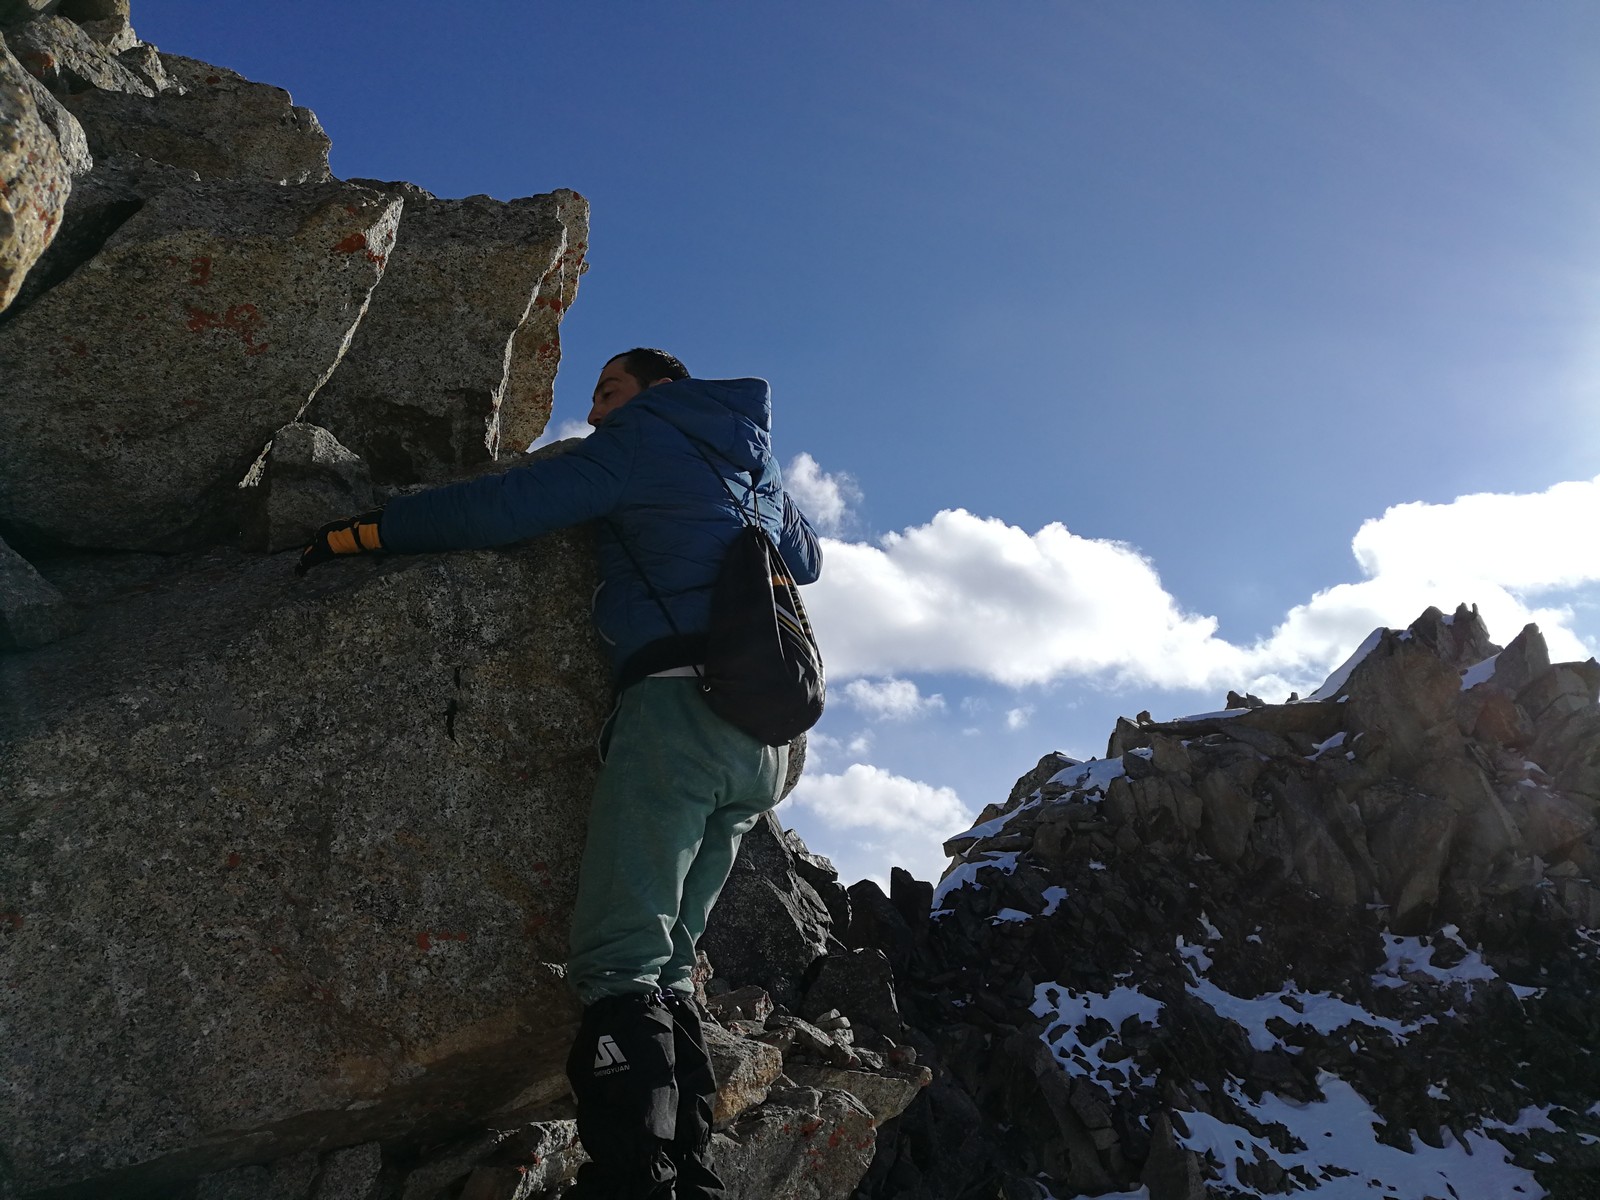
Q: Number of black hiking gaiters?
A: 2